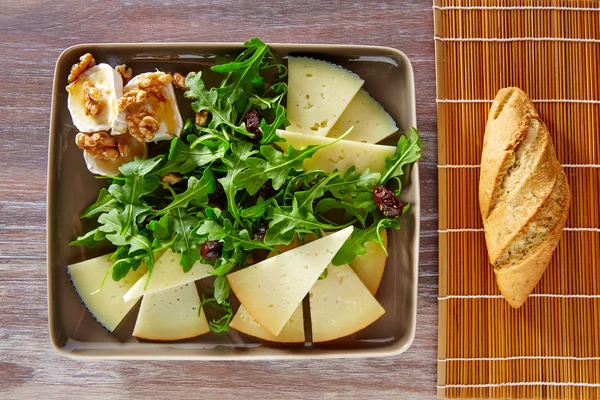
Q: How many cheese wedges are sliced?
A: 10